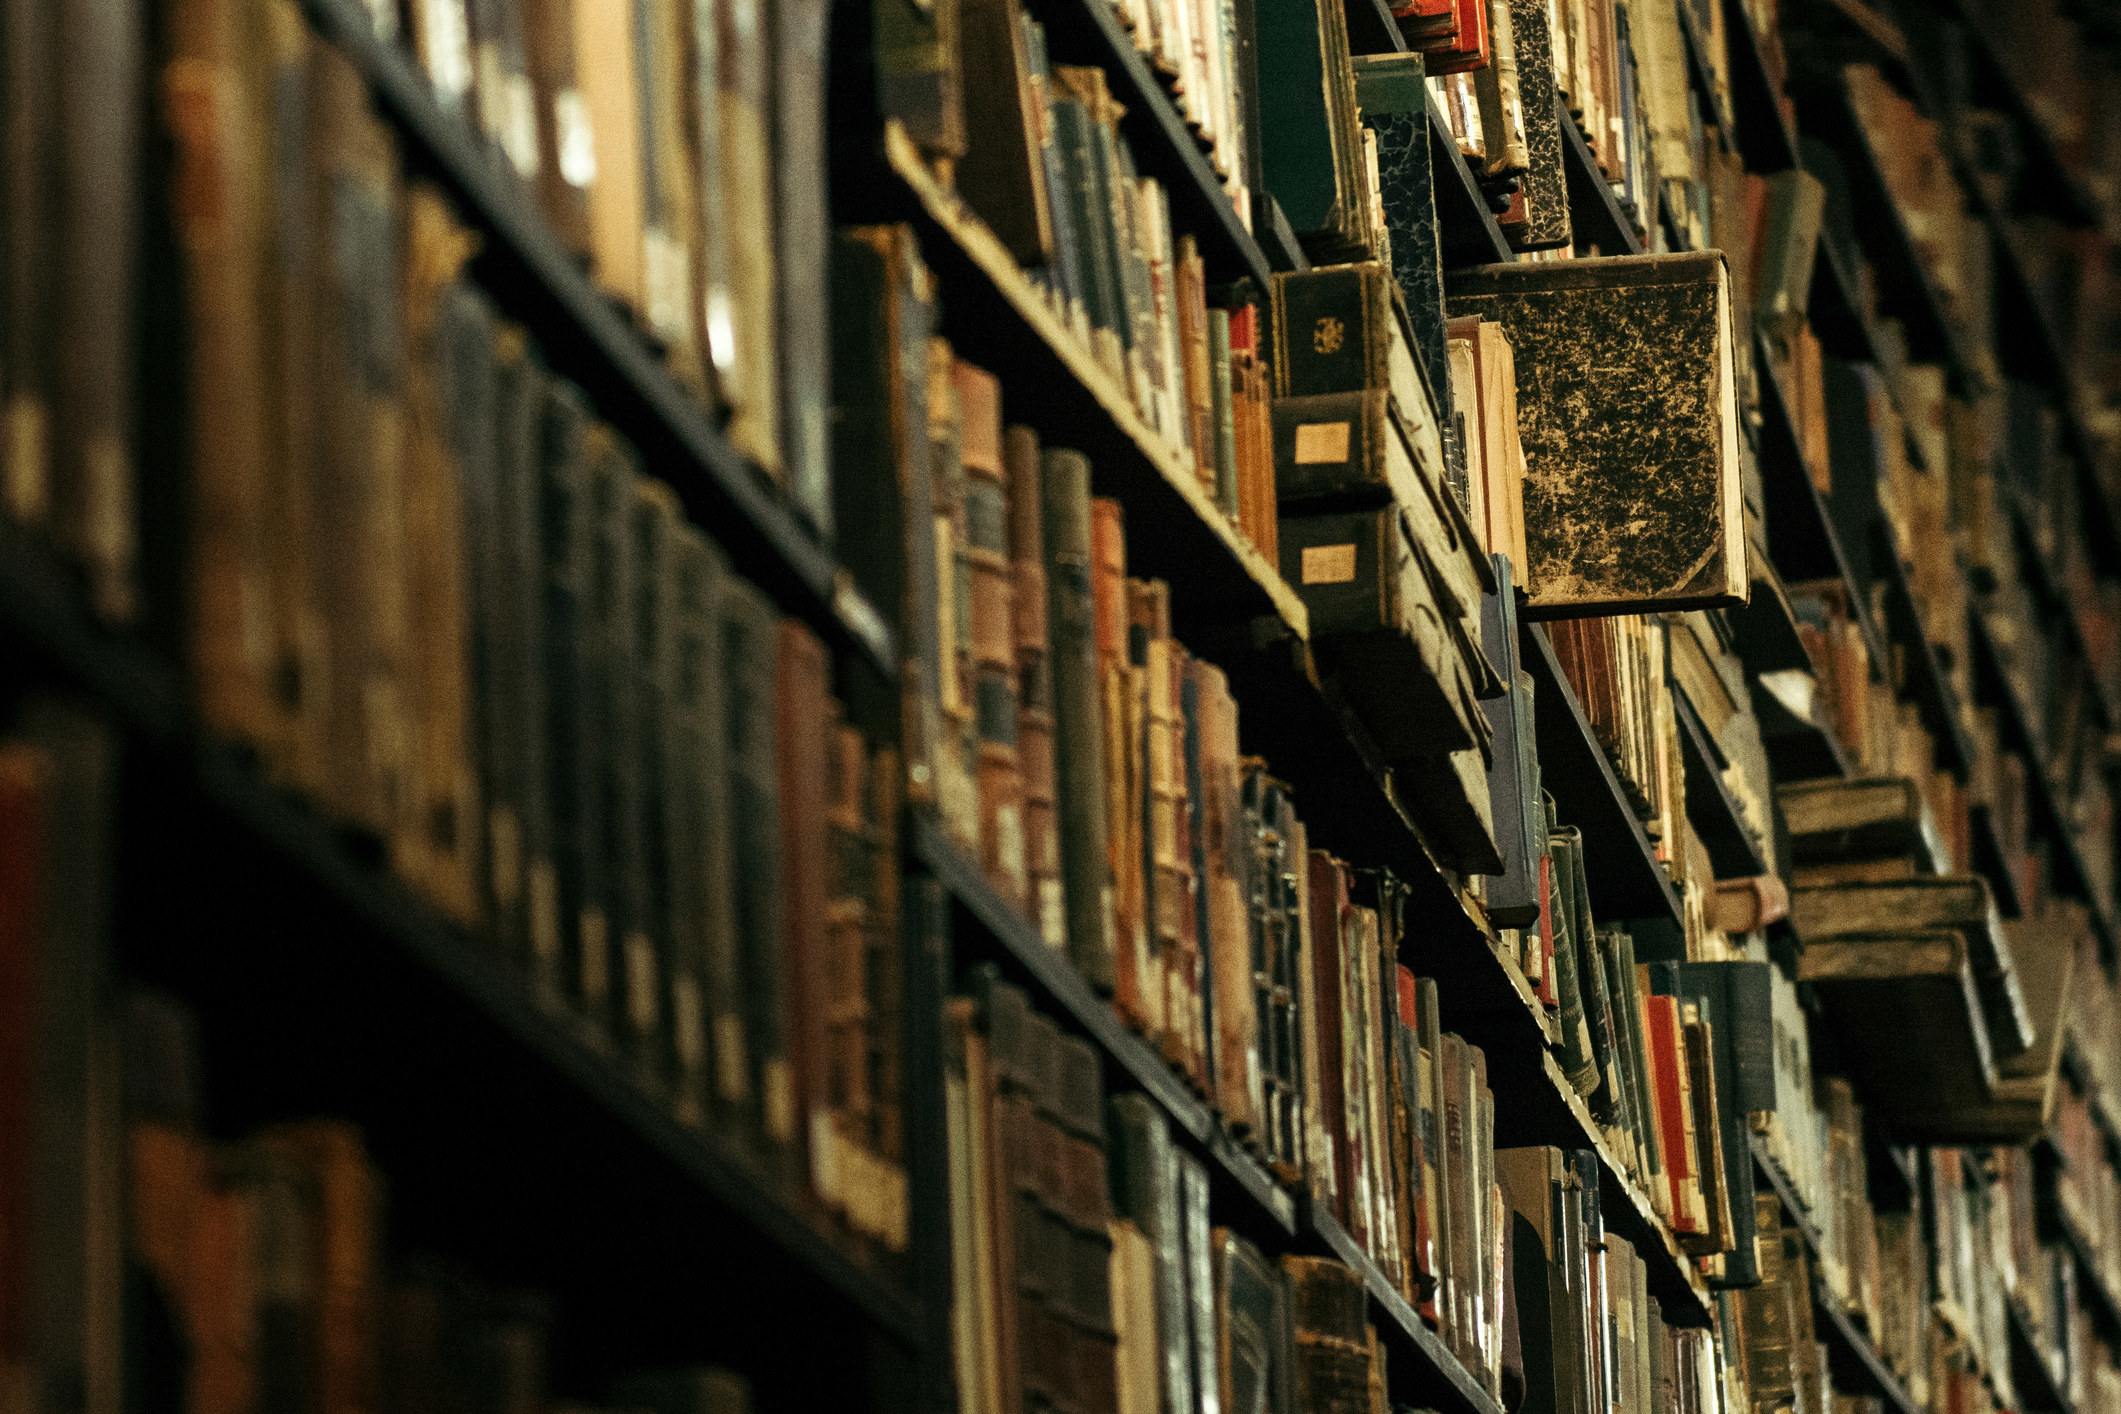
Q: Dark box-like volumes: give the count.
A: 3